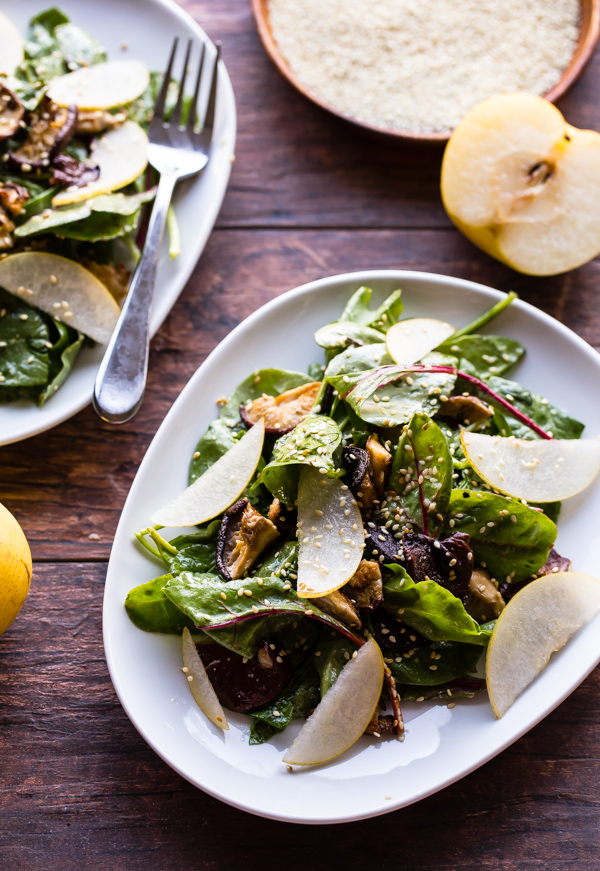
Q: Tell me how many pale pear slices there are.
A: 11